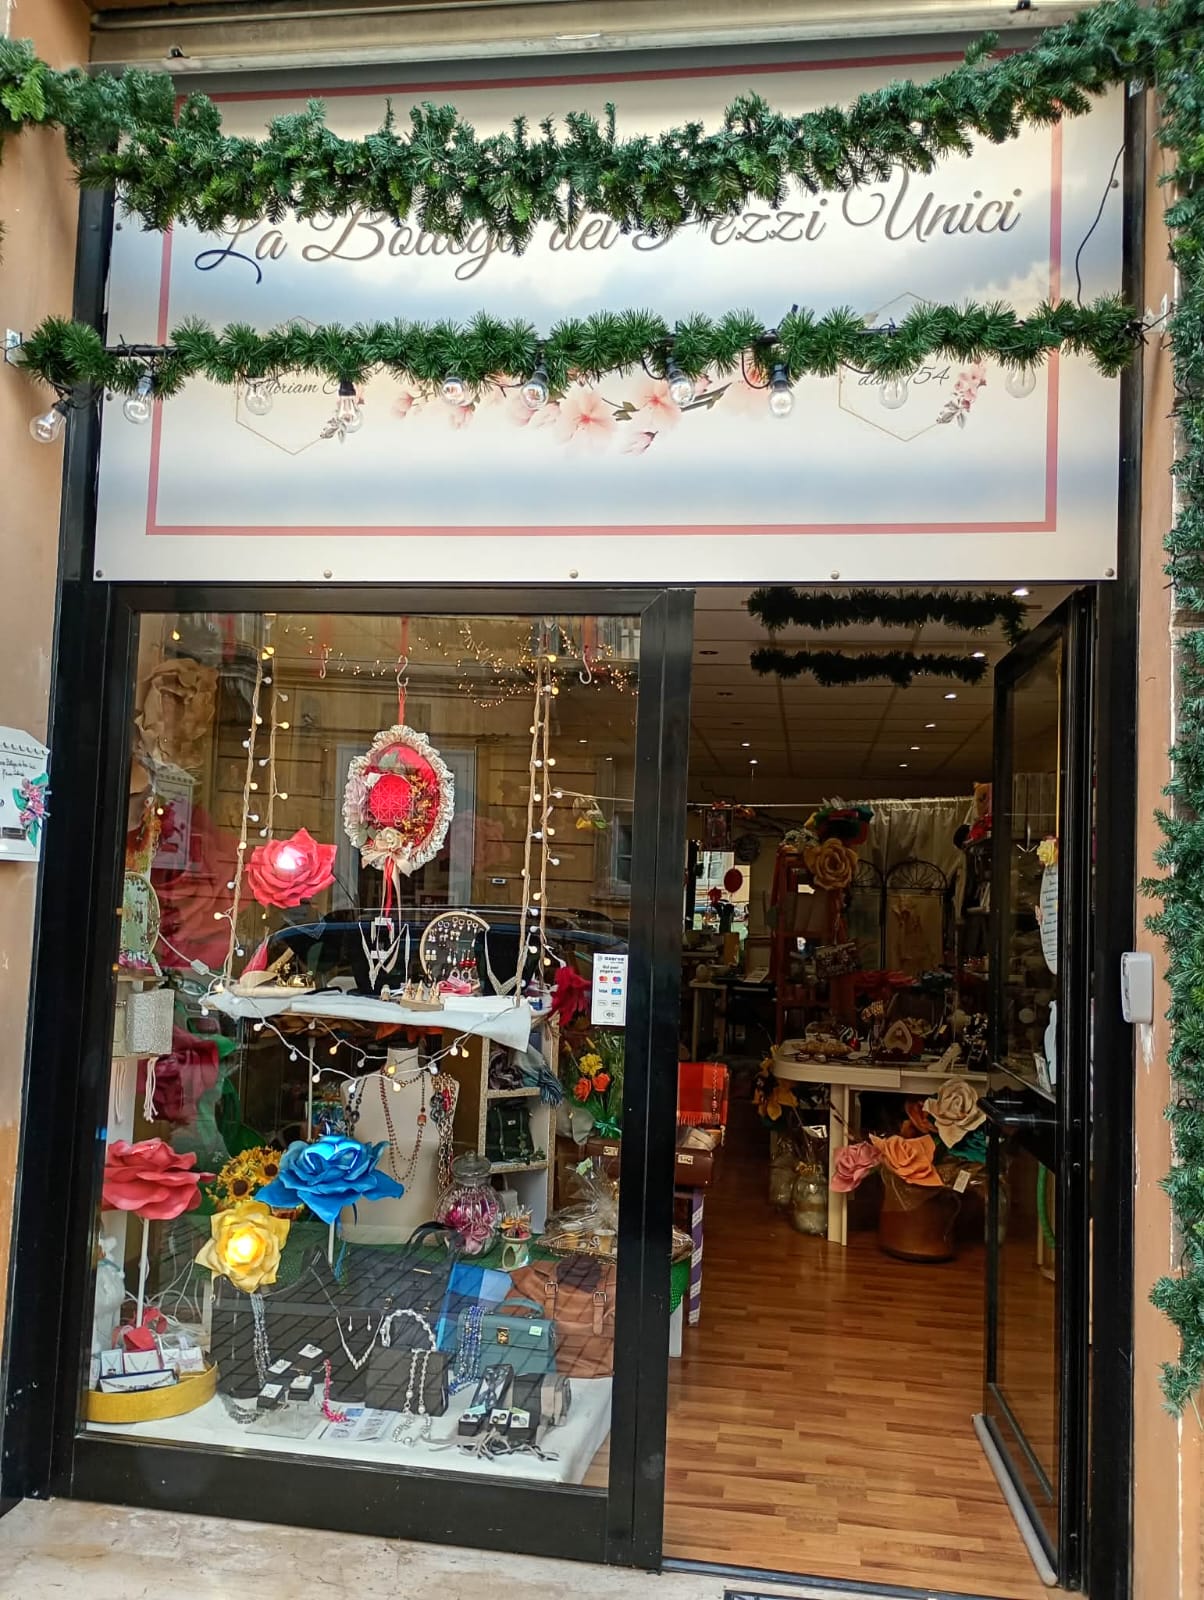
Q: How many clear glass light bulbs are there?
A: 10